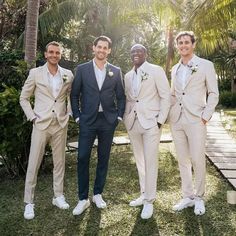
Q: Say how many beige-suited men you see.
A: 3